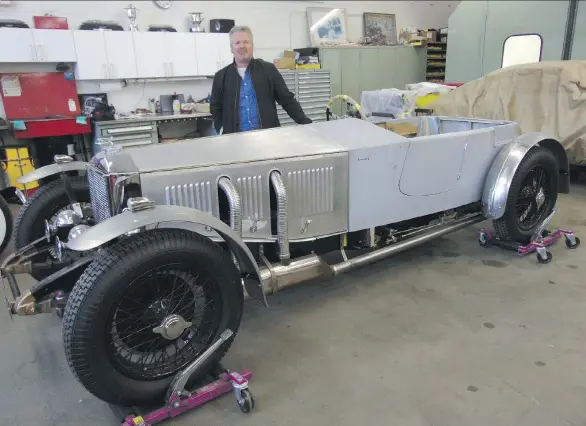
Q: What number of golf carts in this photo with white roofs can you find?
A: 0